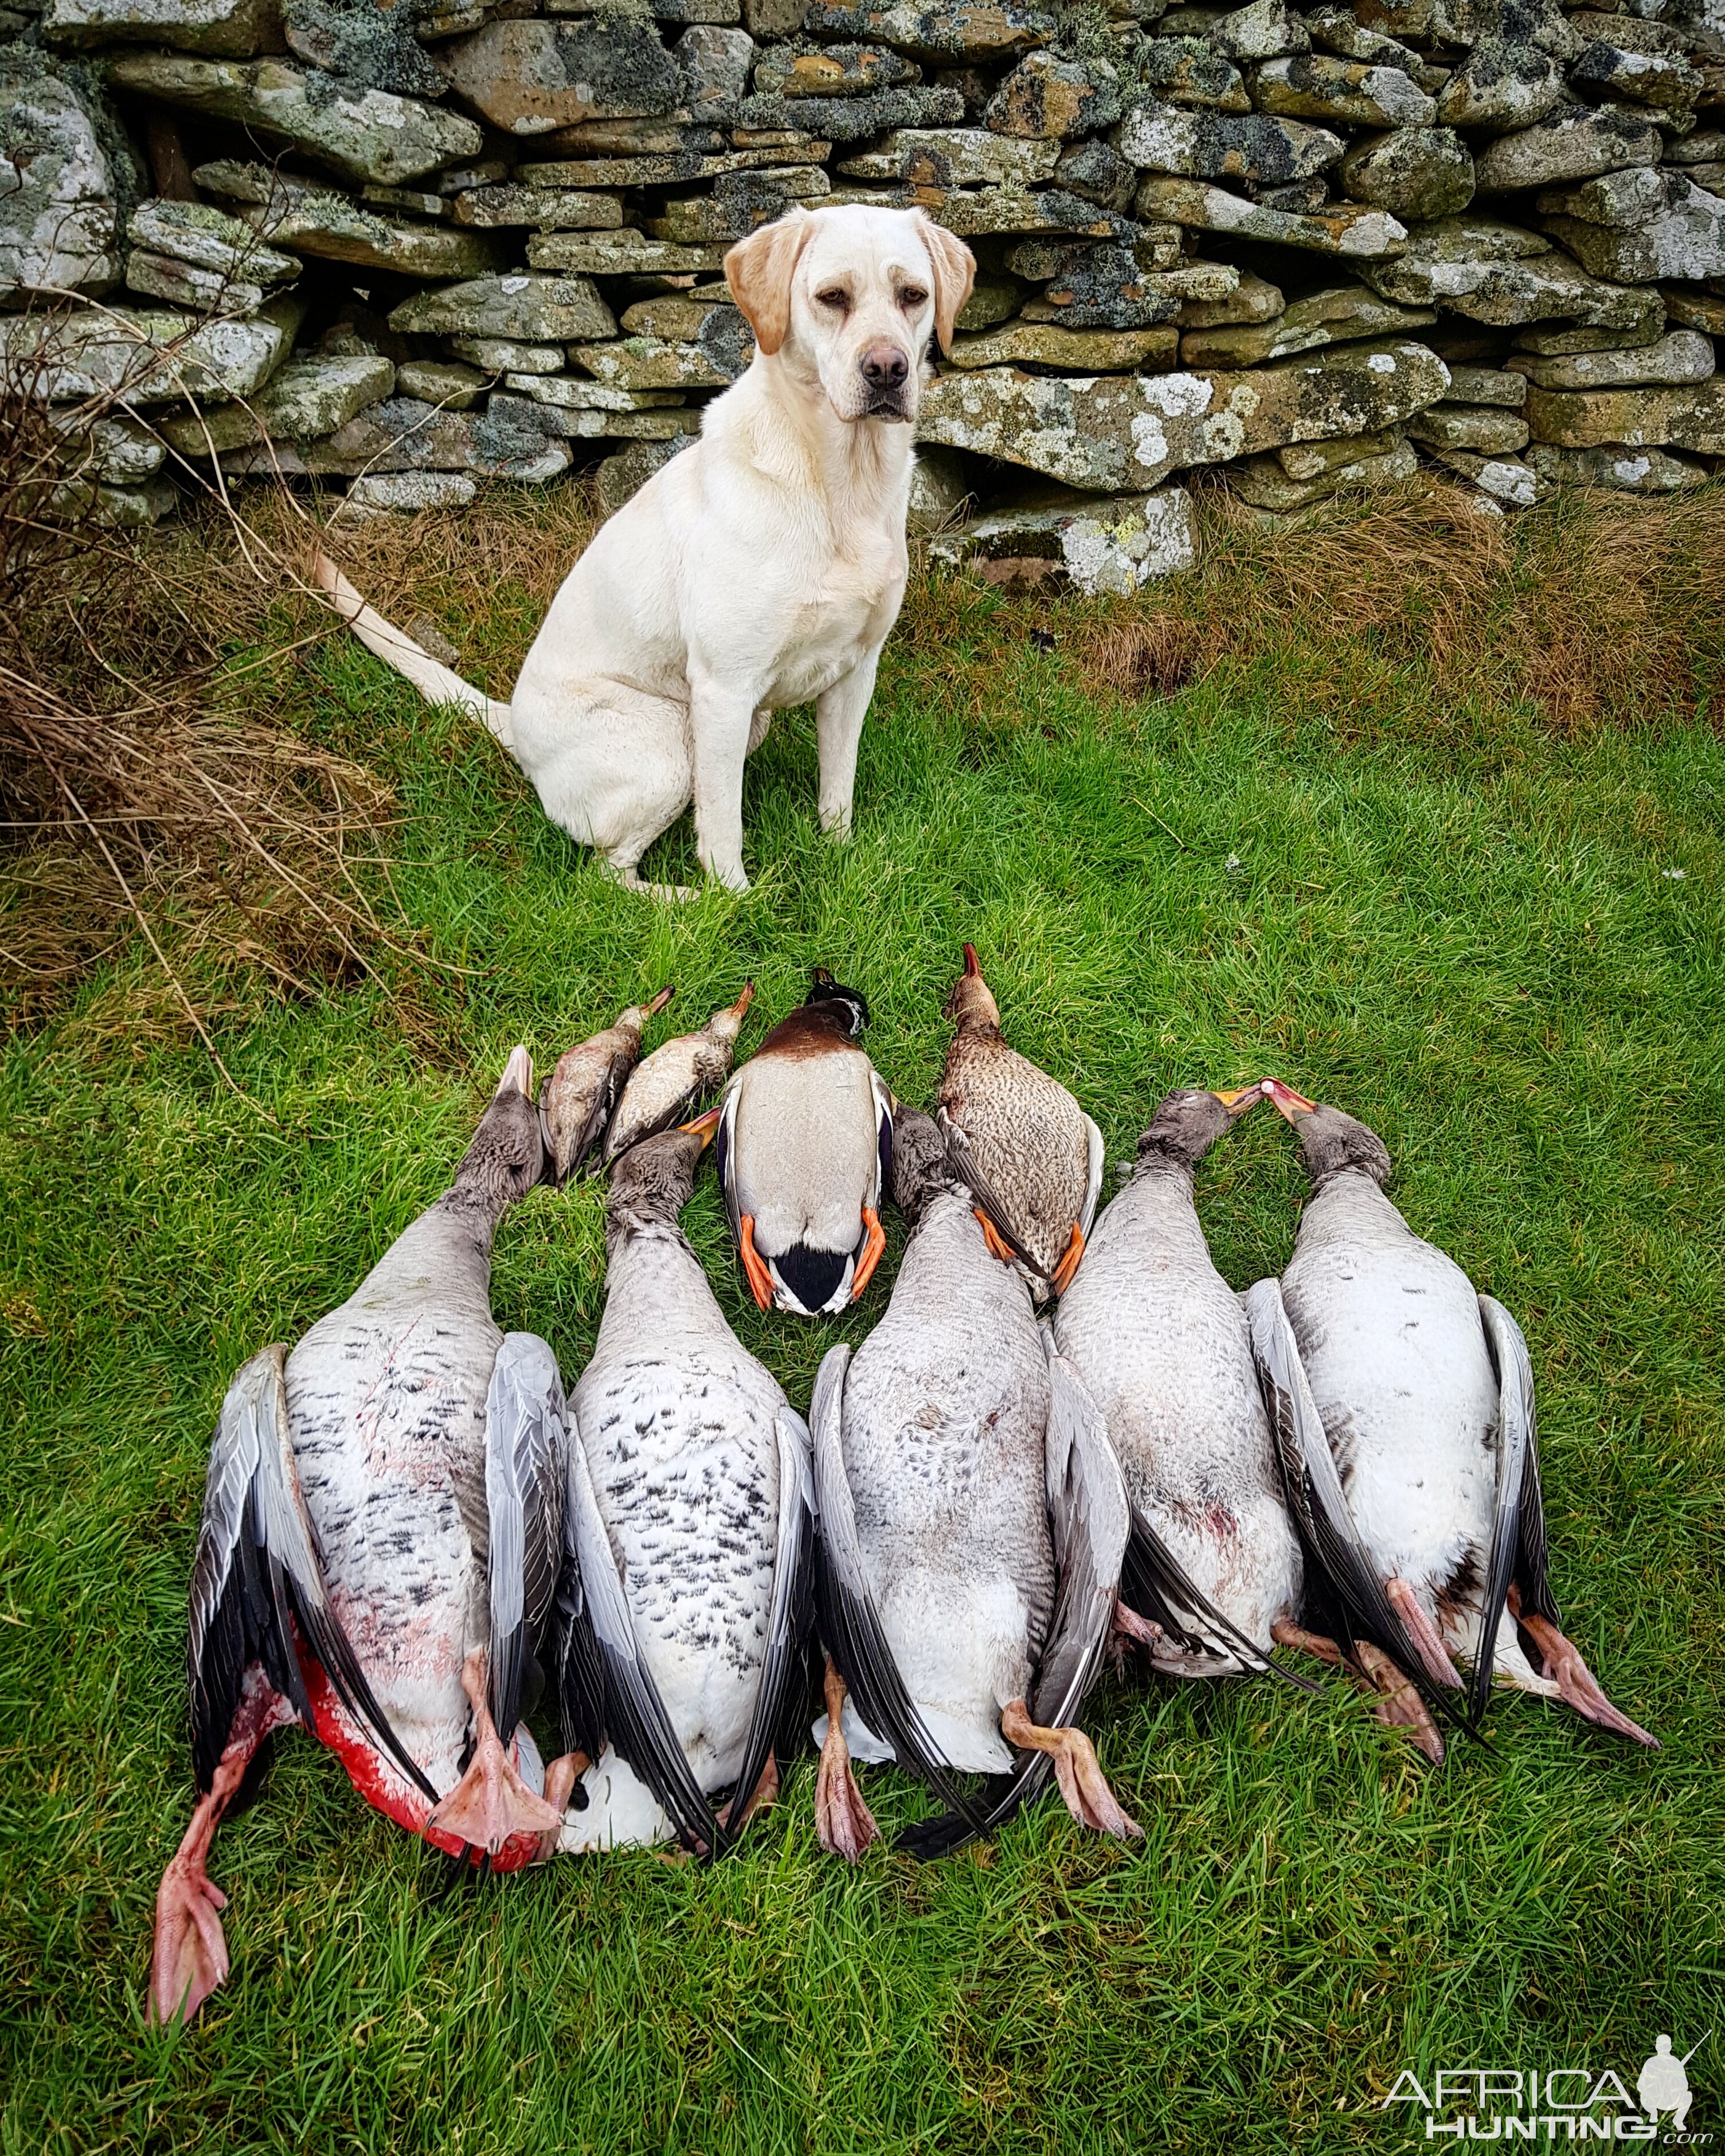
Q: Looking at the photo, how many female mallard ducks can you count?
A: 1